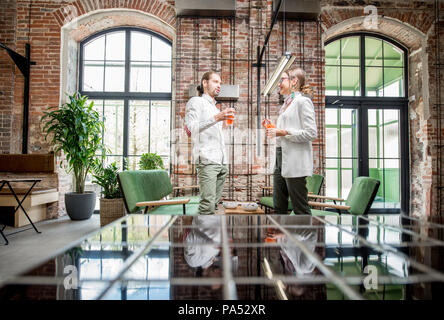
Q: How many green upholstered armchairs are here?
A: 3